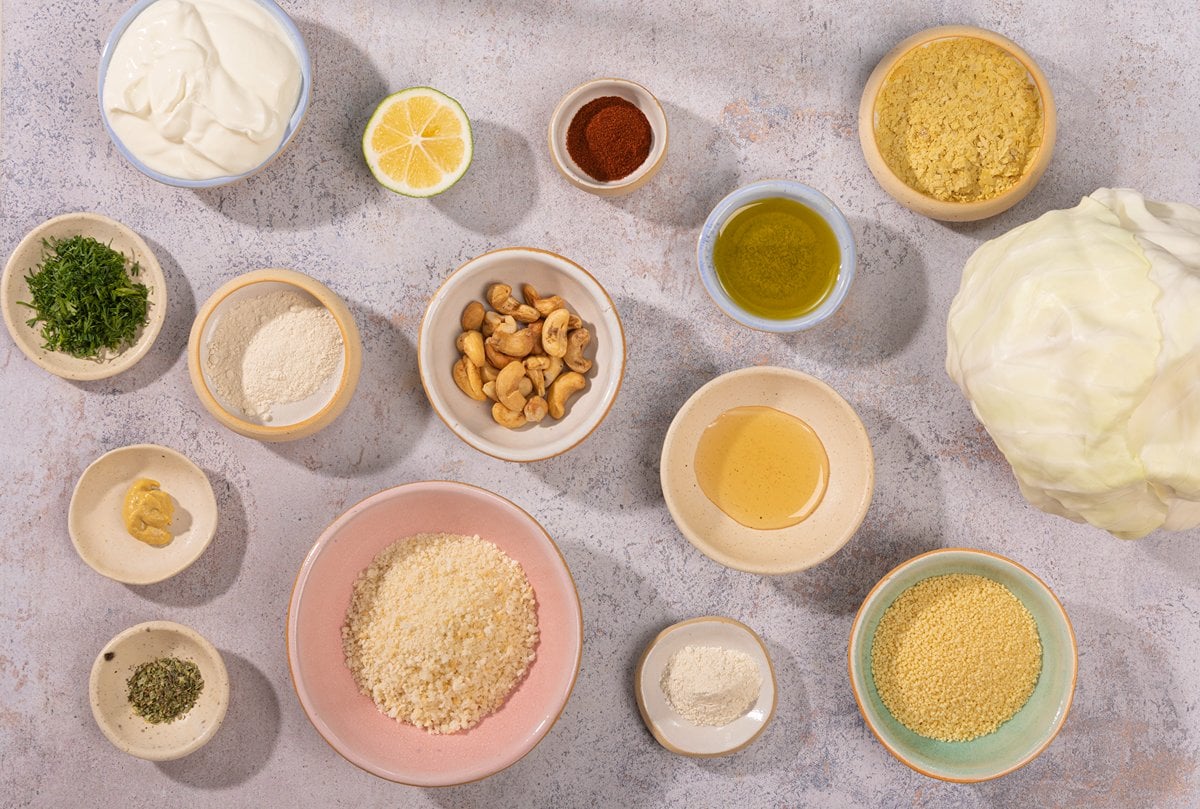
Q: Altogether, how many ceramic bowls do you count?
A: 13